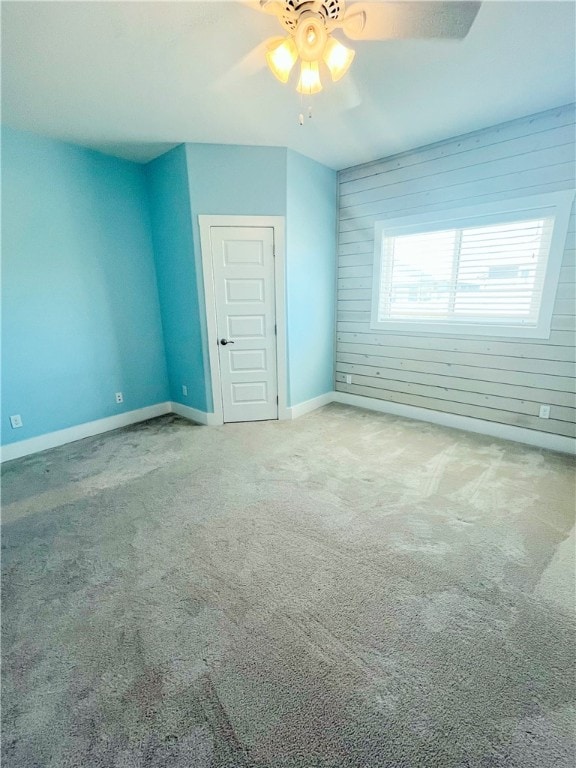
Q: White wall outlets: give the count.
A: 5